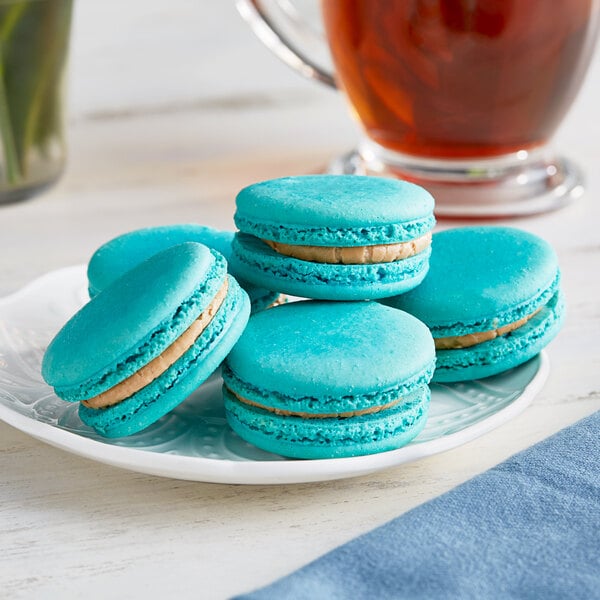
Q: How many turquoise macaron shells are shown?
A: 10